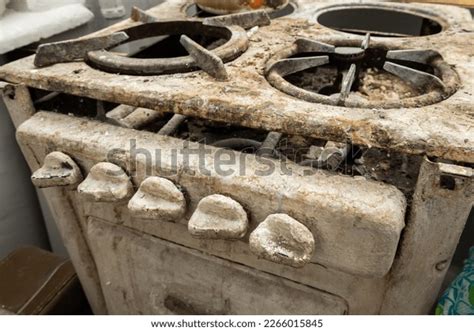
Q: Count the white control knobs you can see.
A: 5